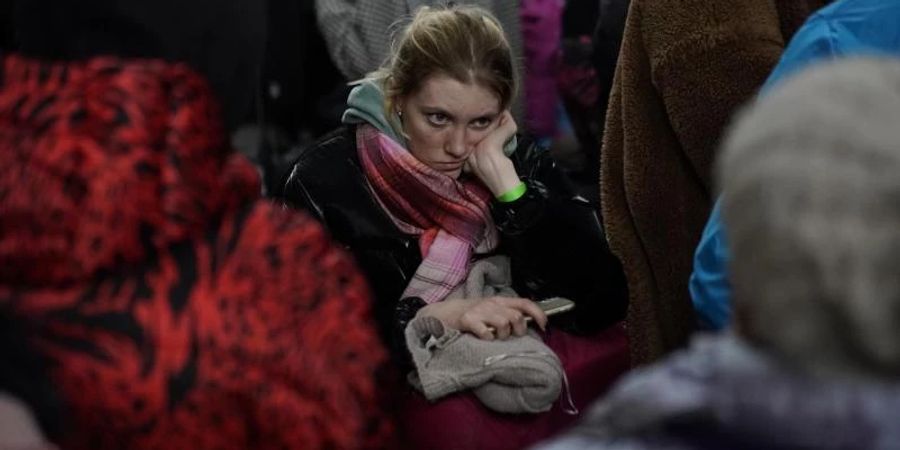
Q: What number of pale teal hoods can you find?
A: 1